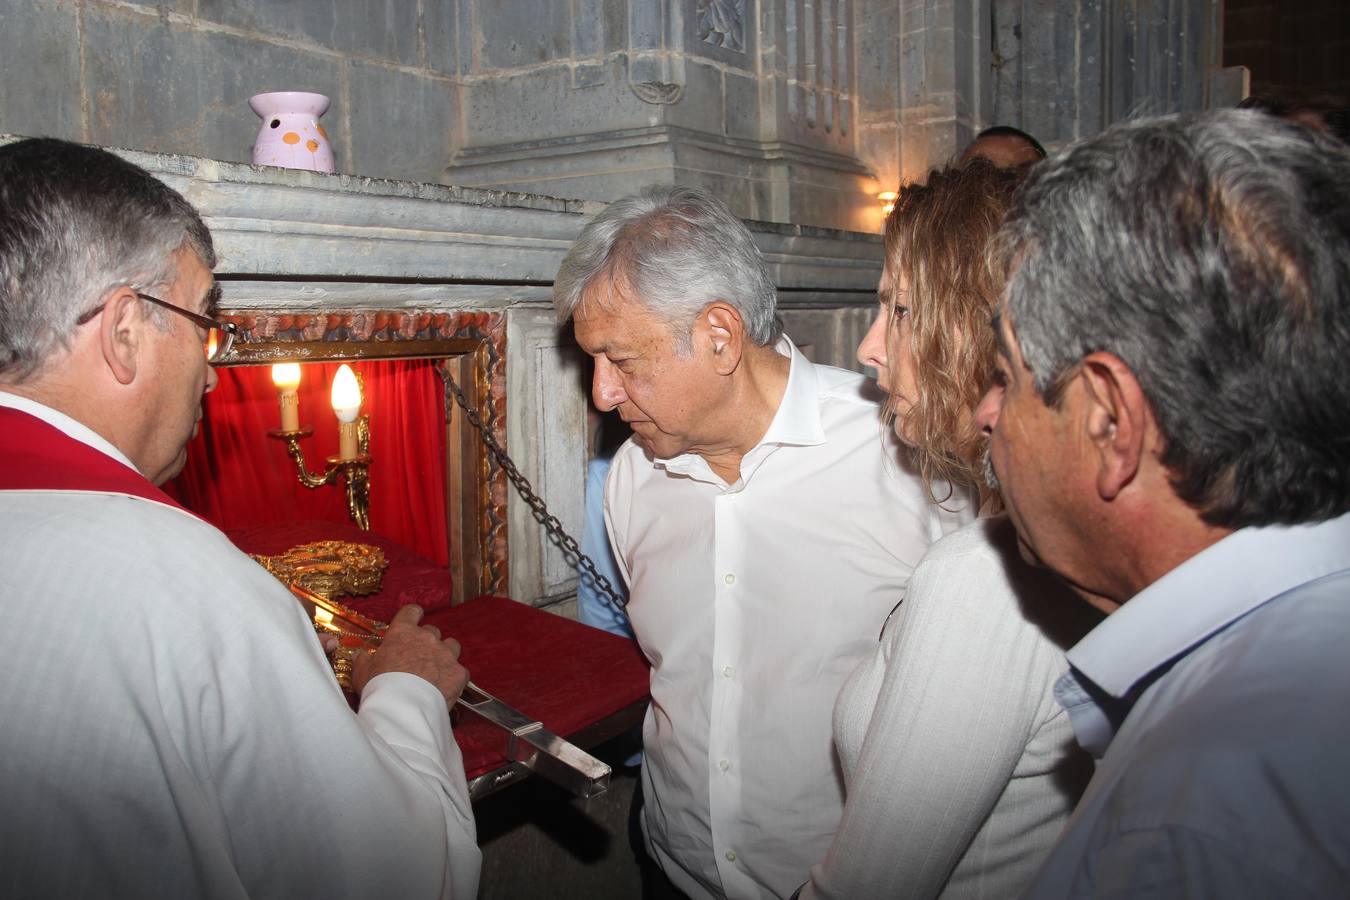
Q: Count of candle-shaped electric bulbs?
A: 2